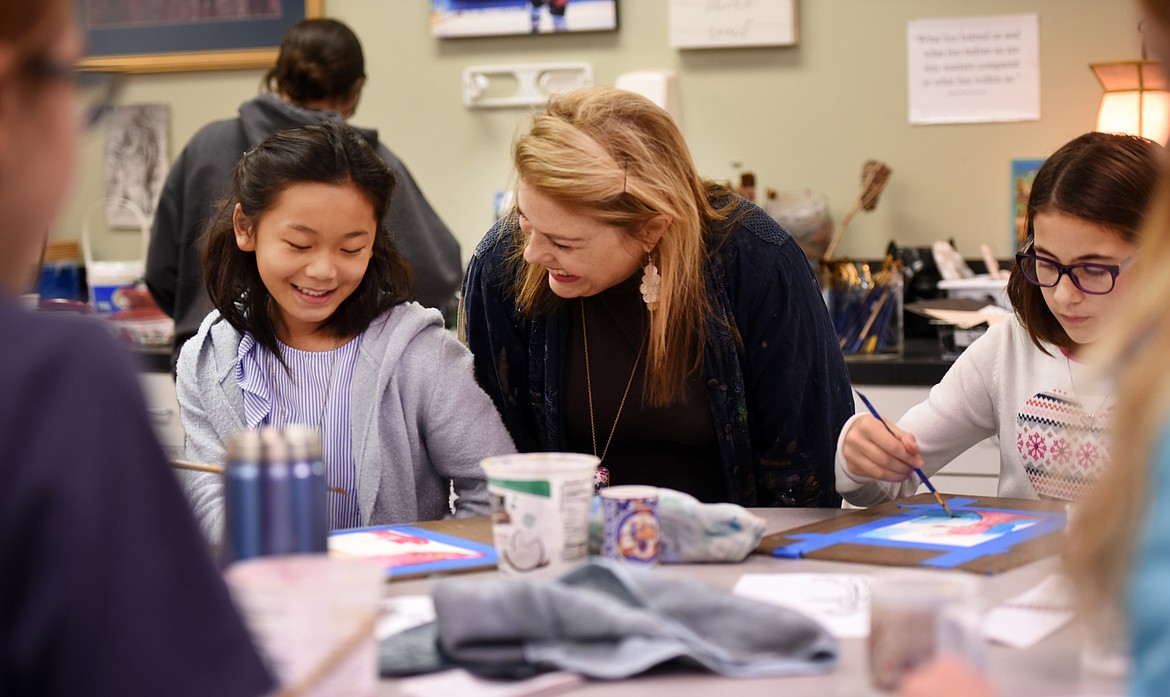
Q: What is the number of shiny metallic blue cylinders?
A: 3